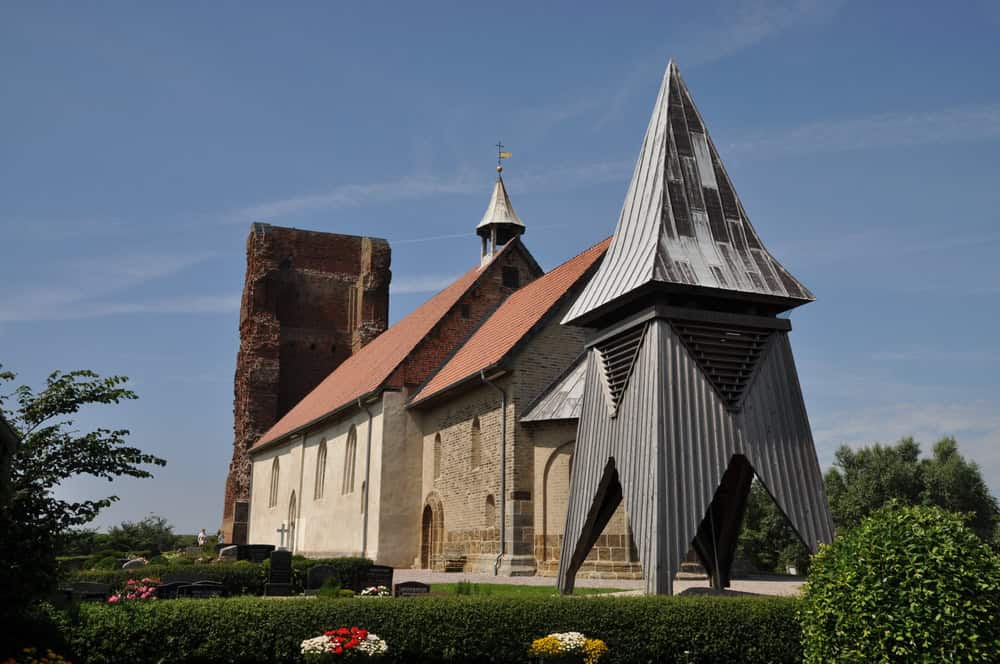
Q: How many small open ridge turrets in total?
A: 1